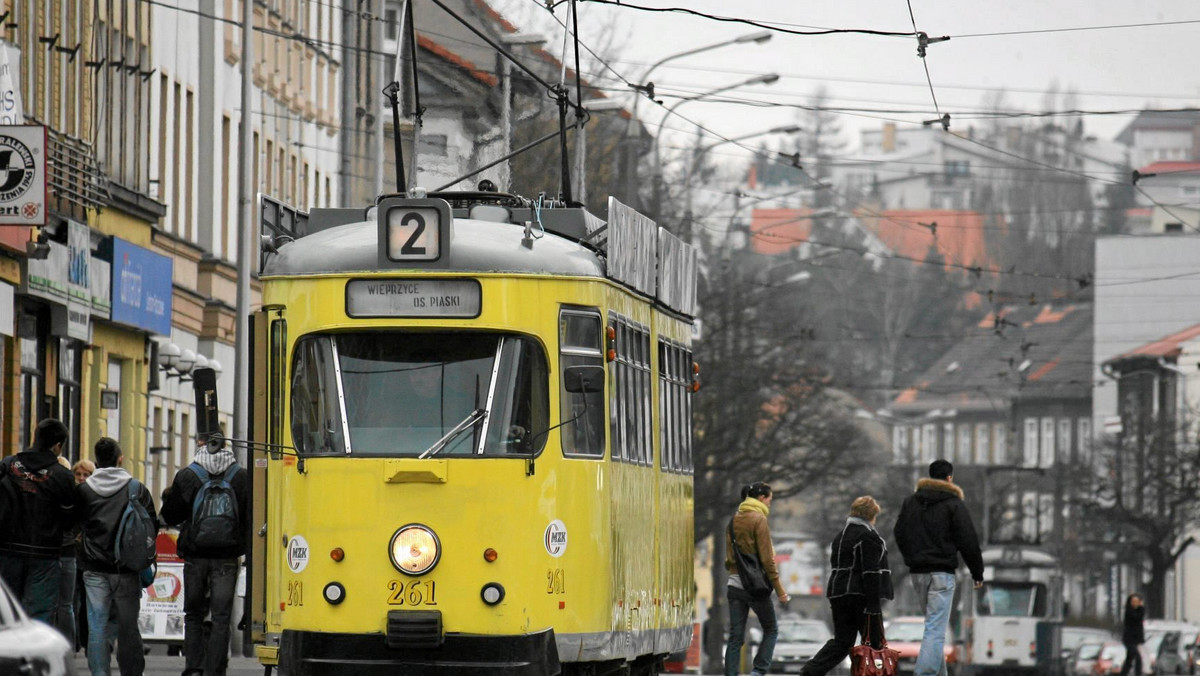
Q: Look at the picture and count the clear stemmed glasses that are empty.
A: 0